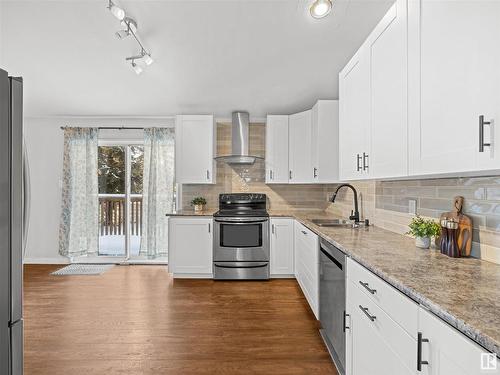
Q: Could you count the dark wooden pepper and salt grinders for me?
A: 2